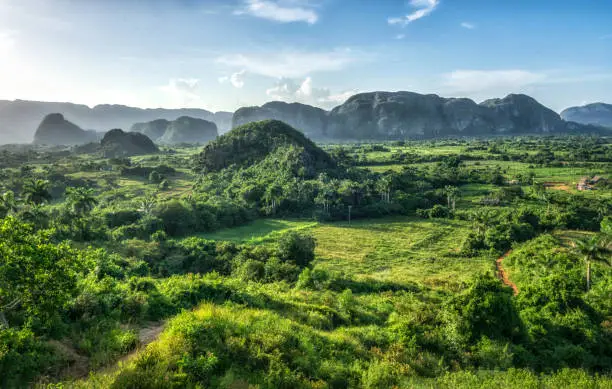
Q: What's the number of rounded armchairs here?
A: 0